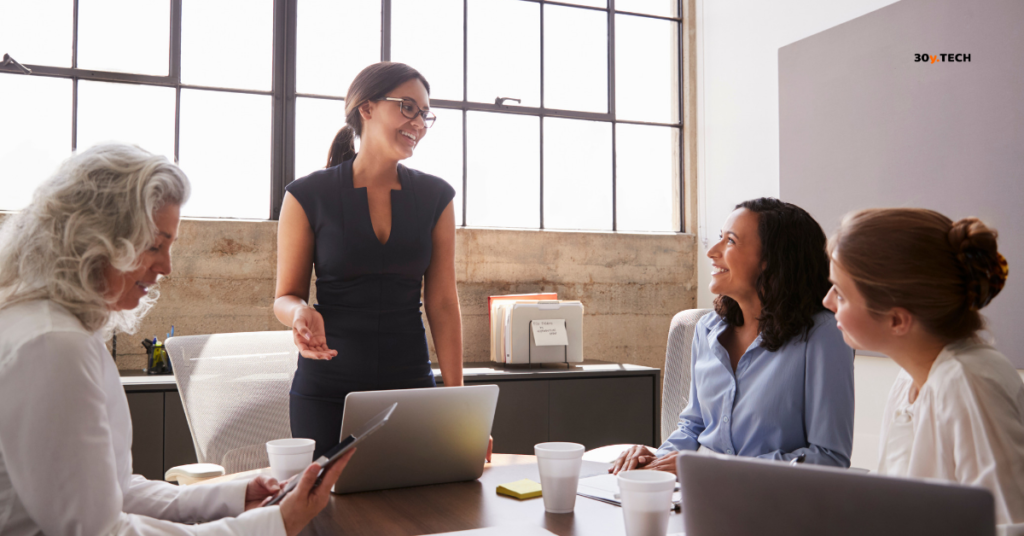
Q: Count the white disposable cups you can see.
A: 3